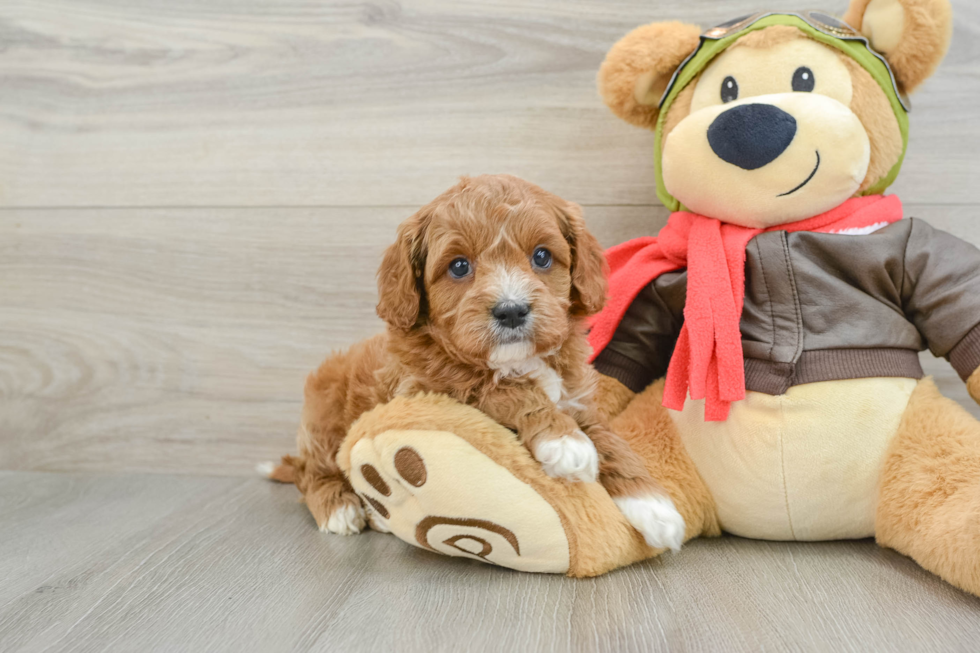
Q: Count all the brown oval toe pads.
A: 3